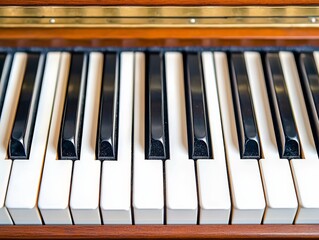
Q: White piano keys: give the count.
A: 11